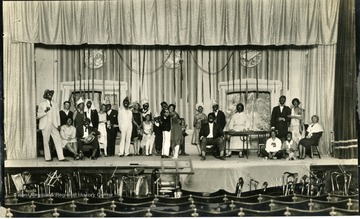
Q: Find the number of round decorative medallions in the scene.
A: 3